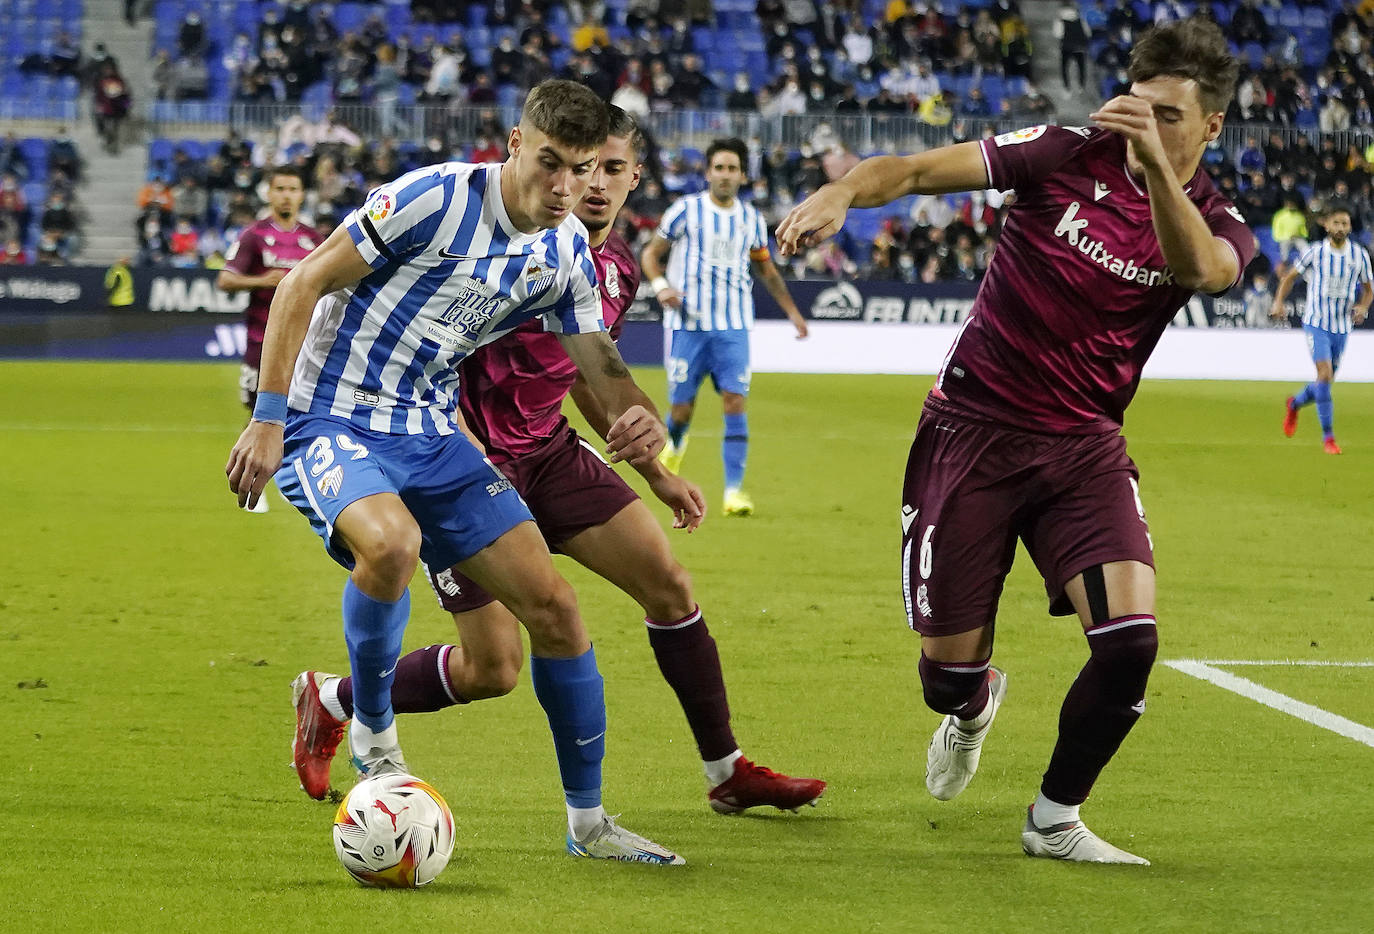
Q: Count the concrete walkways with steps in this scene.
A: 2